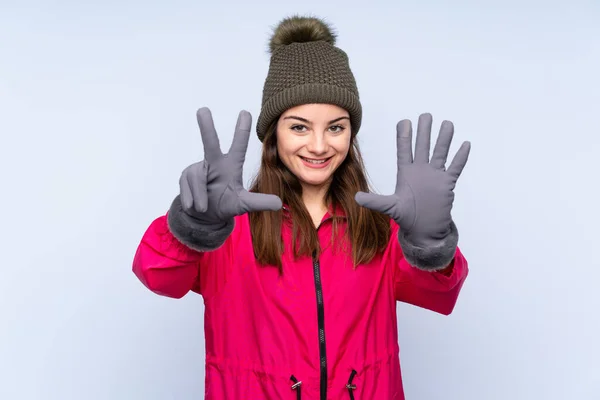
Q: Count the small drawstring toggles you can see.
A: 2